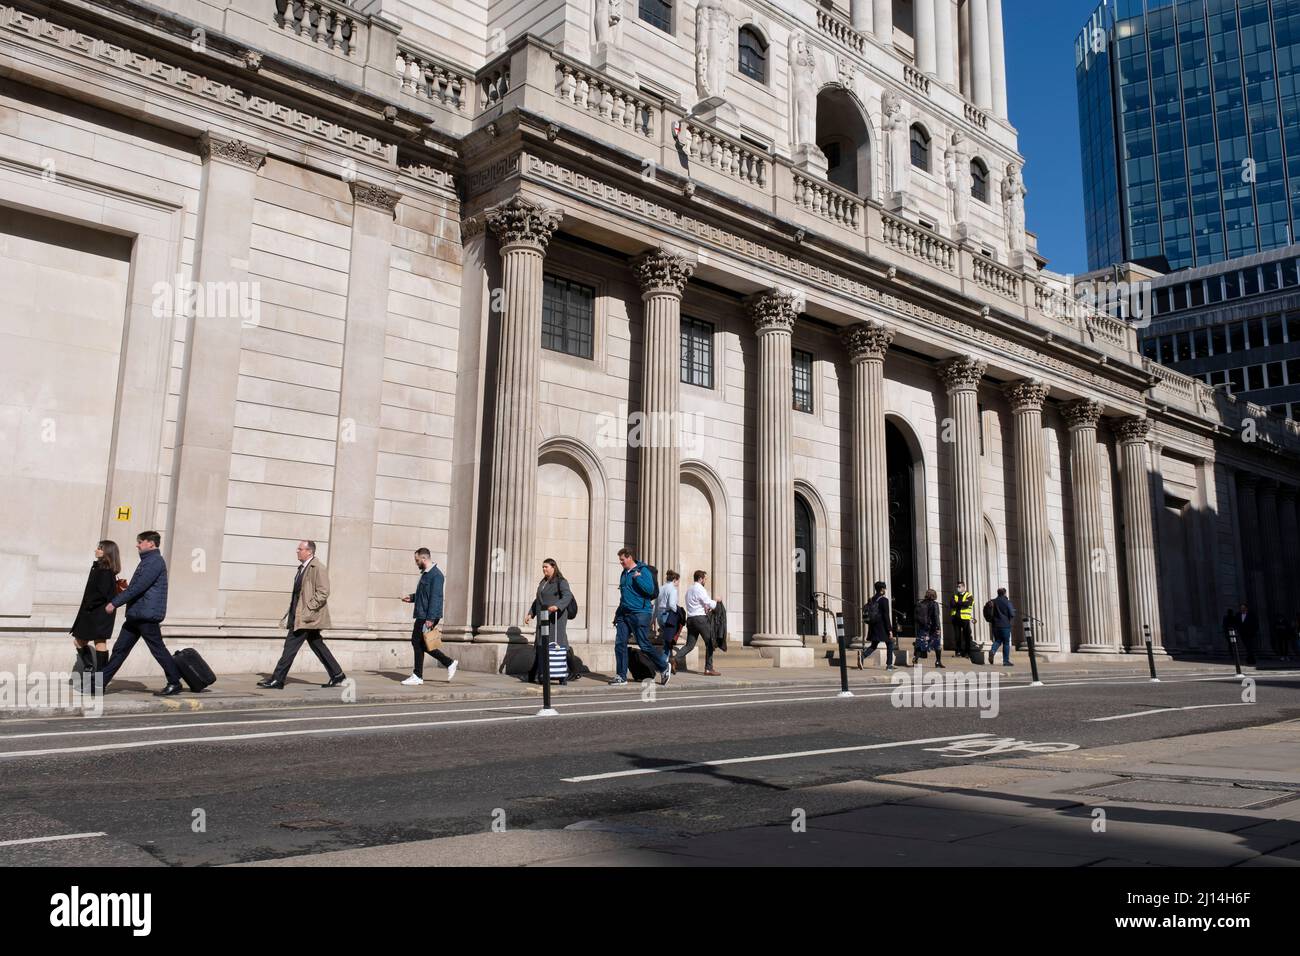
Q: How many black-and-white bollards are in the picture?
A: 5